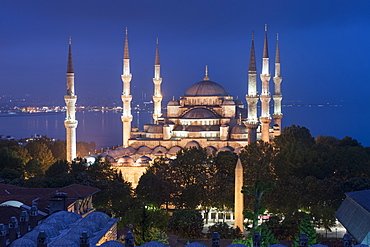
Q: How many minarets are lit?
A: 6